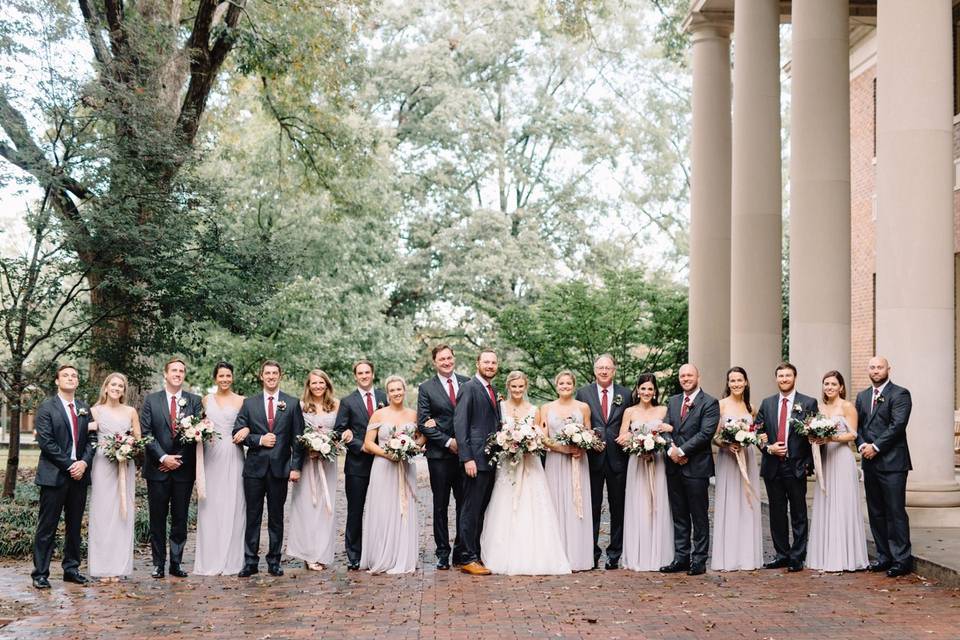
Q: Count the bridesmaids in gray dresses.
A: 8